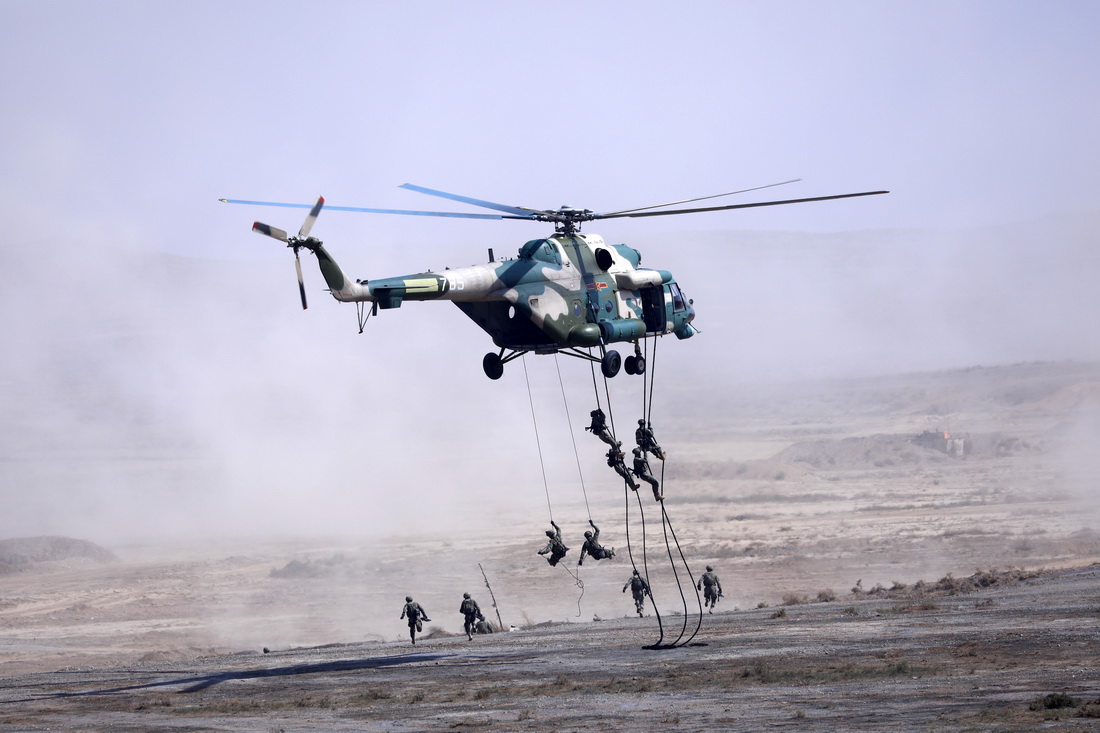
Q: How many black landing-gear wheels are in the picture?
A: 4